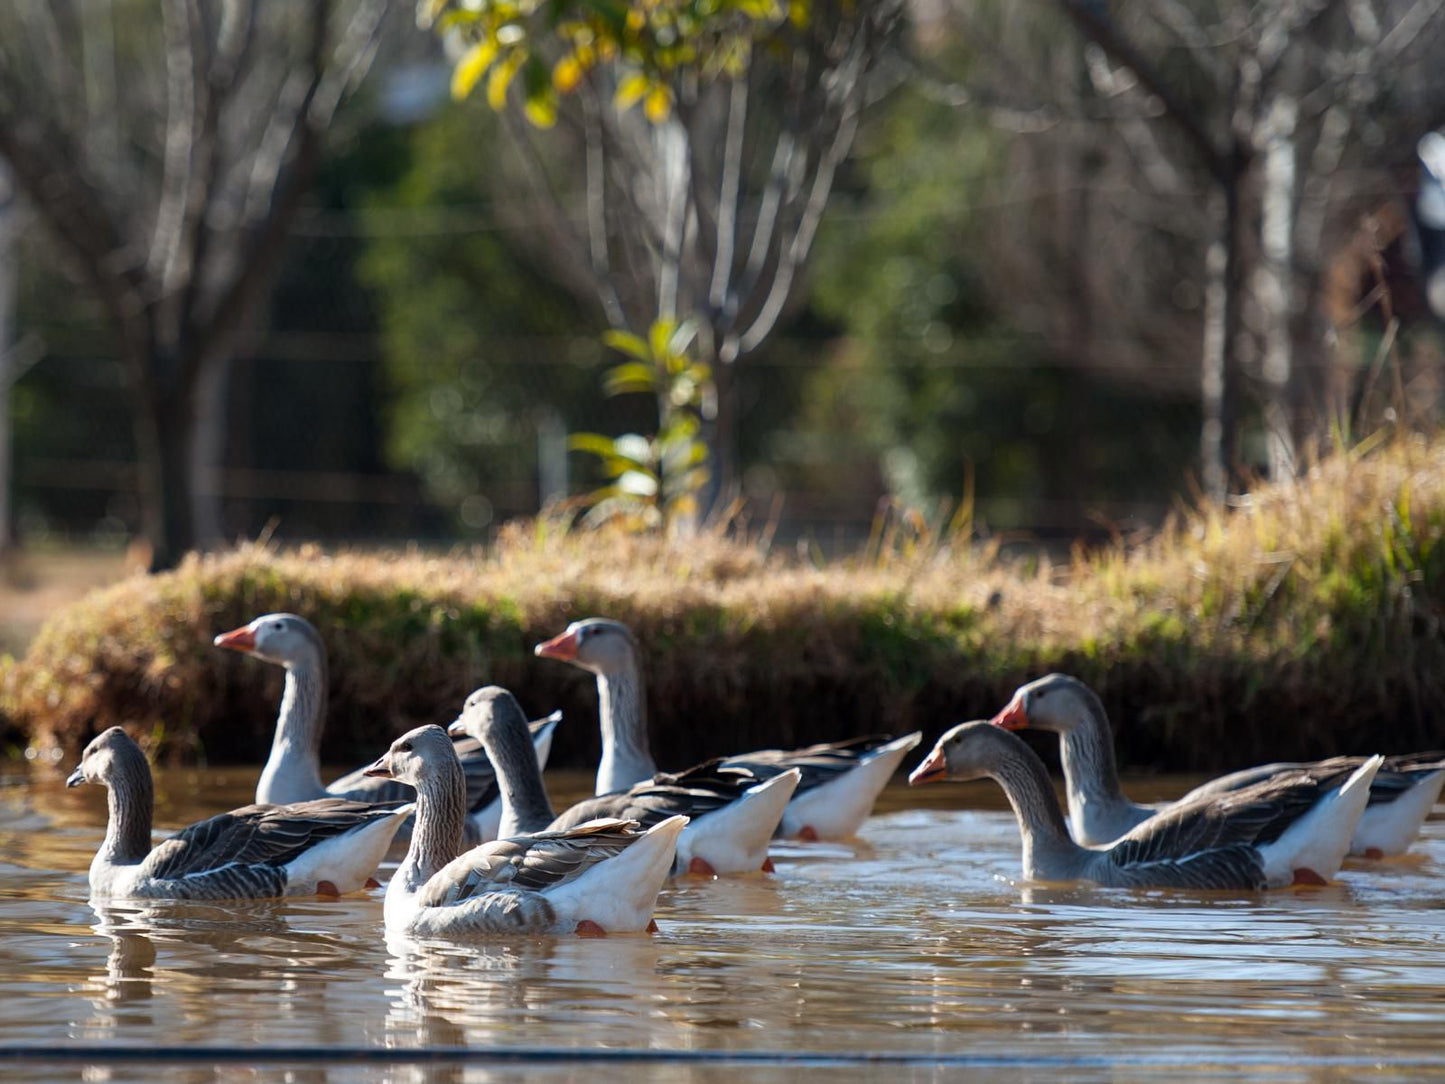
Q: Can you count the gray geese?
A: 7